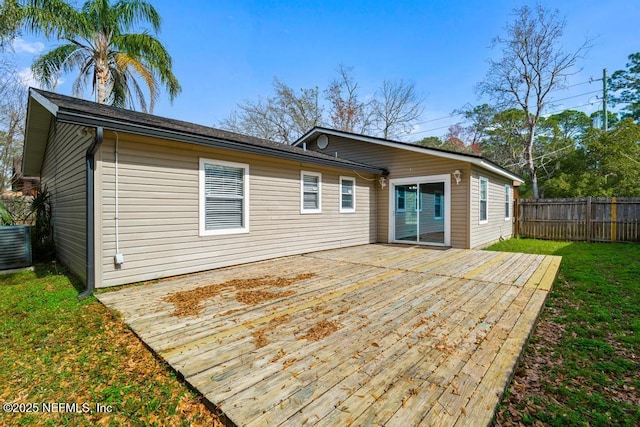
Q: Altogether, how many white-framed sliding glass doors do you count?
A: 1